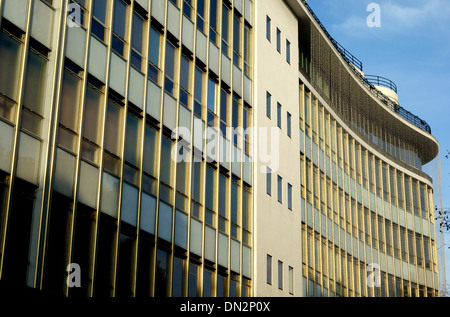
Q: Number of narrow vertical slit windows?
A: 12